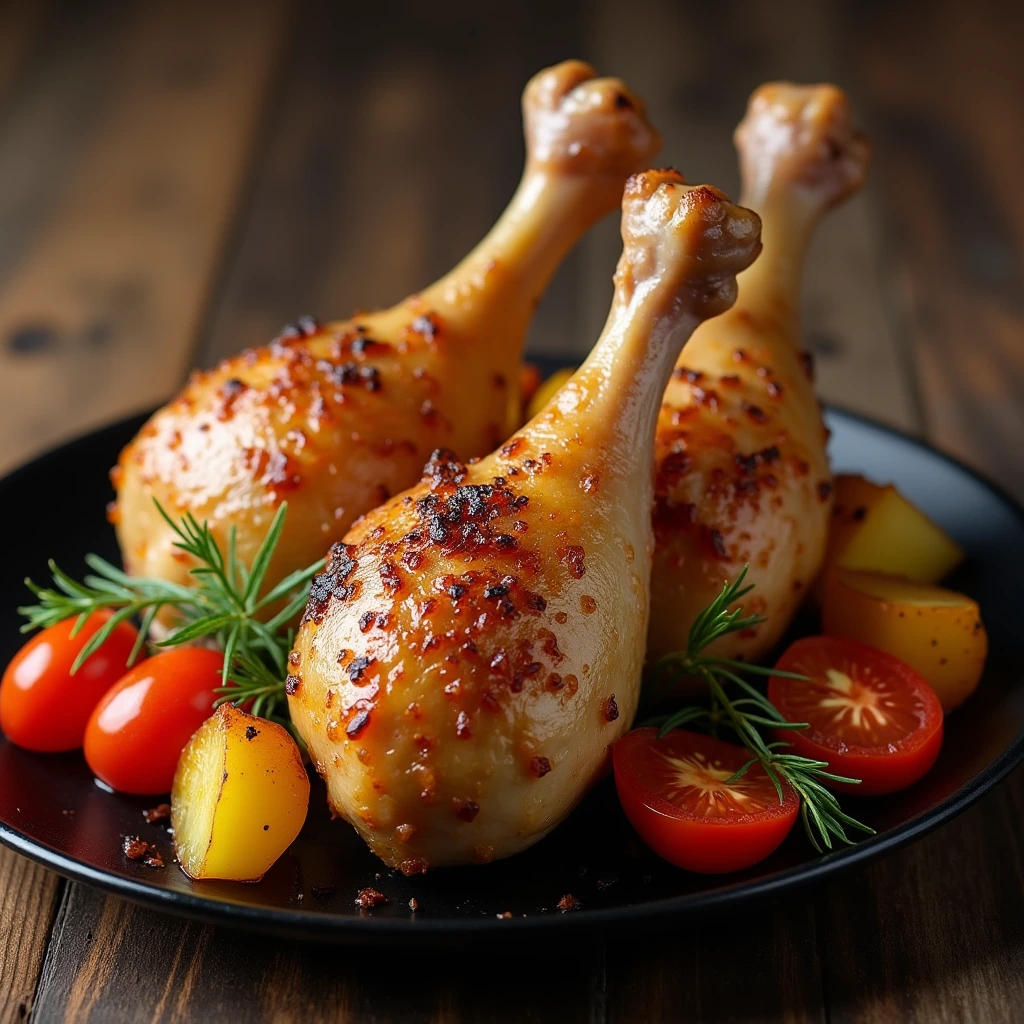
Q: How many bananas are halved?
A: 0